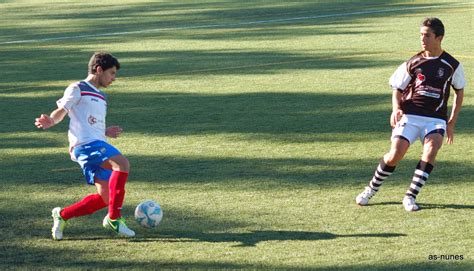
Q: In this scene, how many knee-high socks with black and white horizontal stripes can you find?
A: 2